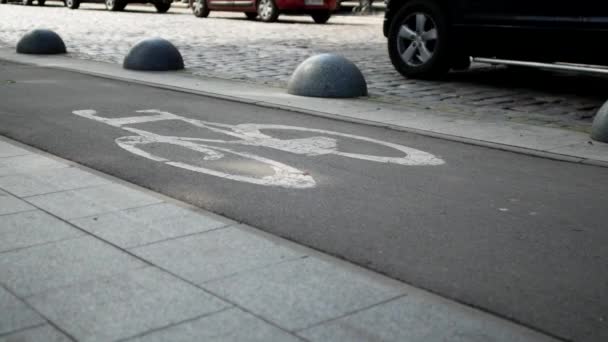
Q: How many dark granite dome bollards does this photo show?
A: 4